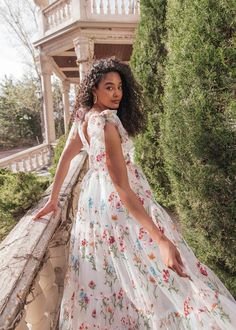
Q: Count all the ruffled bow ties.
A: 2